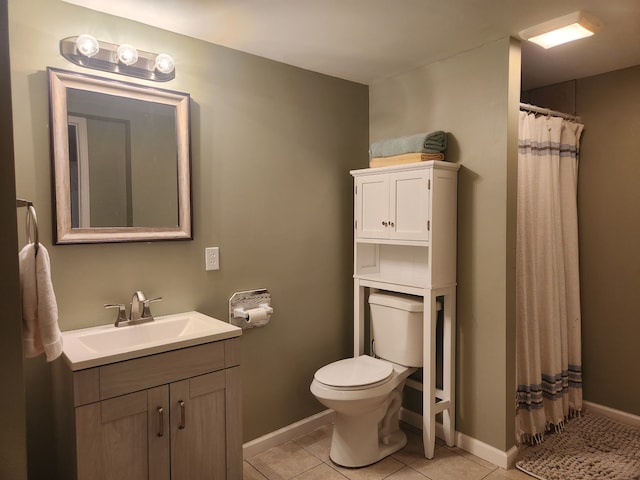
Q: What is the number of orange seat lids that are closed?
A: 0